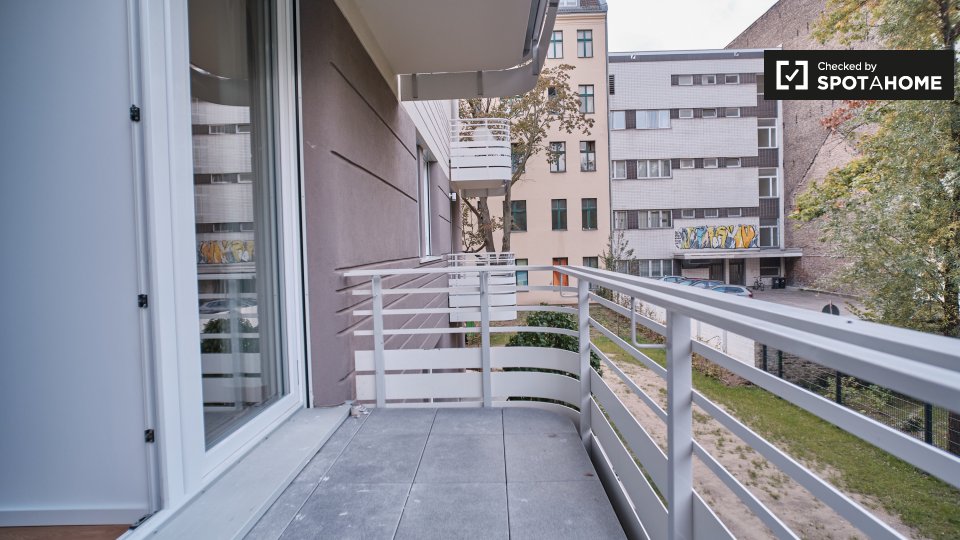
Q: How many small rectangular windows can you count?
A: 12